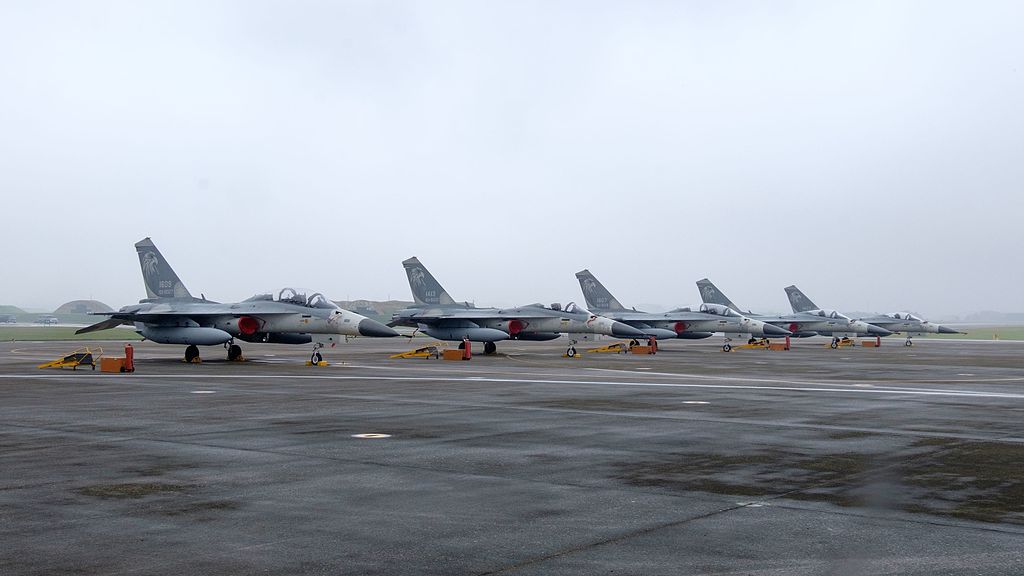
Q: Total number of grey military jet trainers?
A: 5